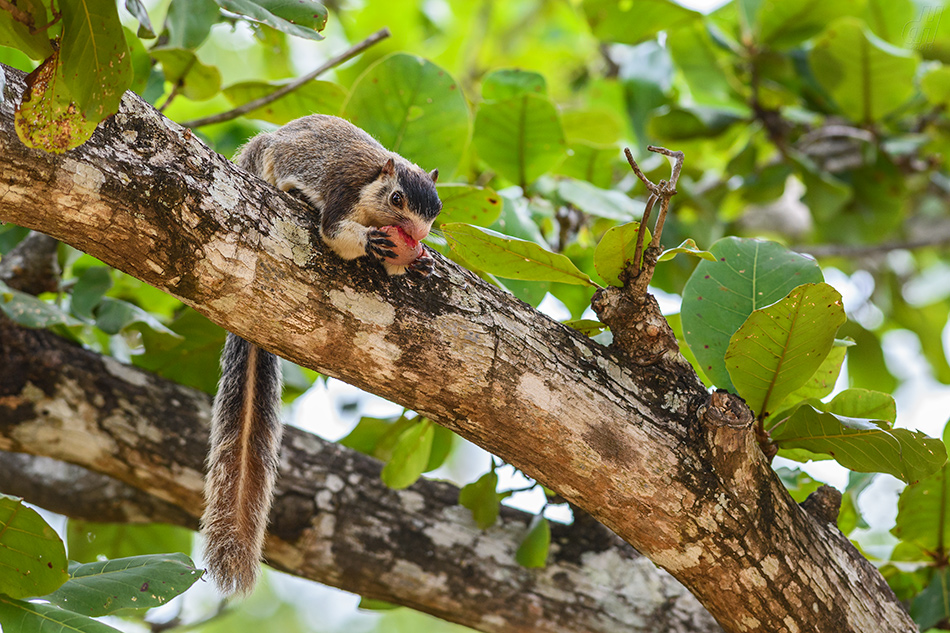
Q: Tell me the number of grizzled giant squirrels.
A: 1